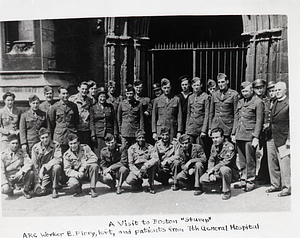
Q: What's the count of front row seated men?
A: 8